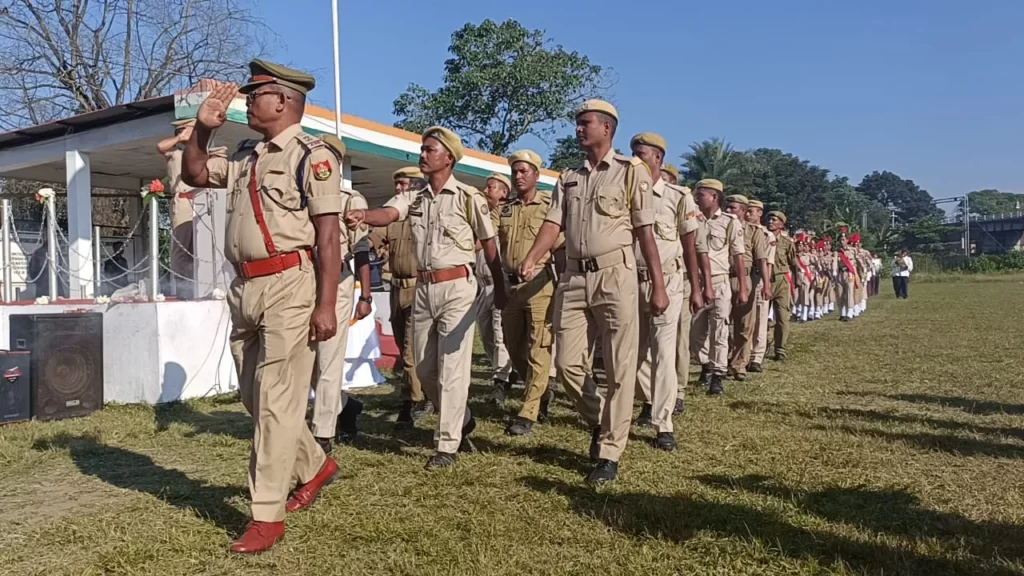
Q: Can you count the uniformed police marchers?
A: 13